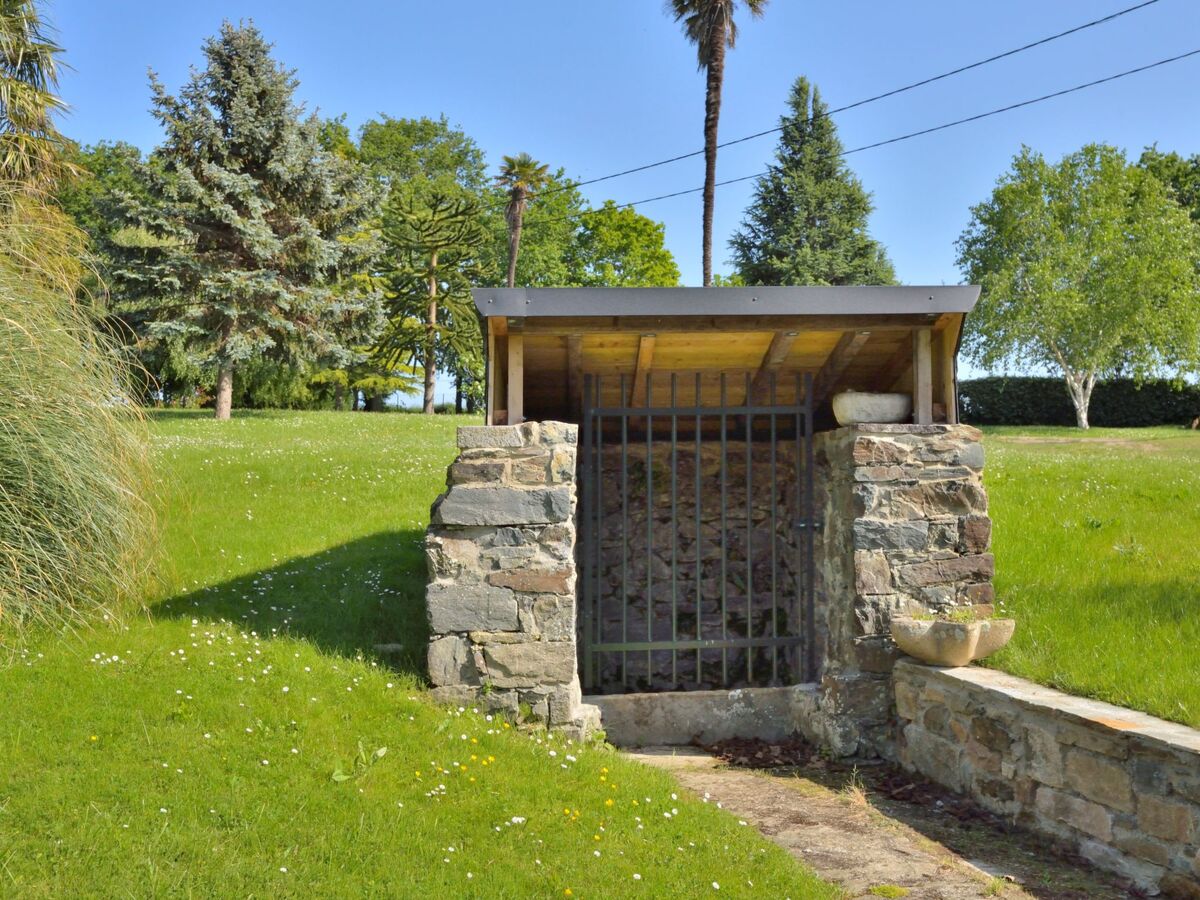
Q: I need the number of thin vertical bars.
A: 9